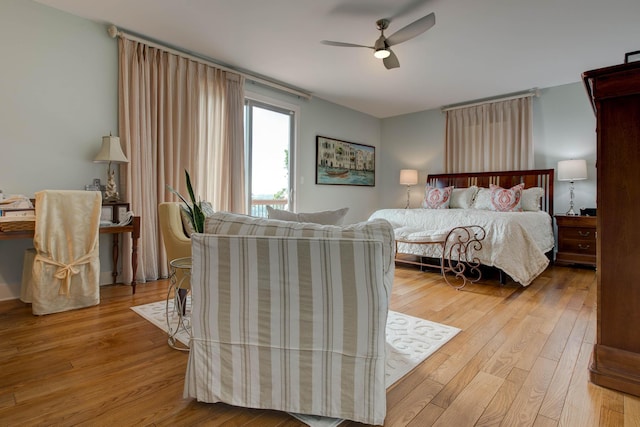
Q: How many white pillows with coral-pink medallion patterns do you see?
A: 2